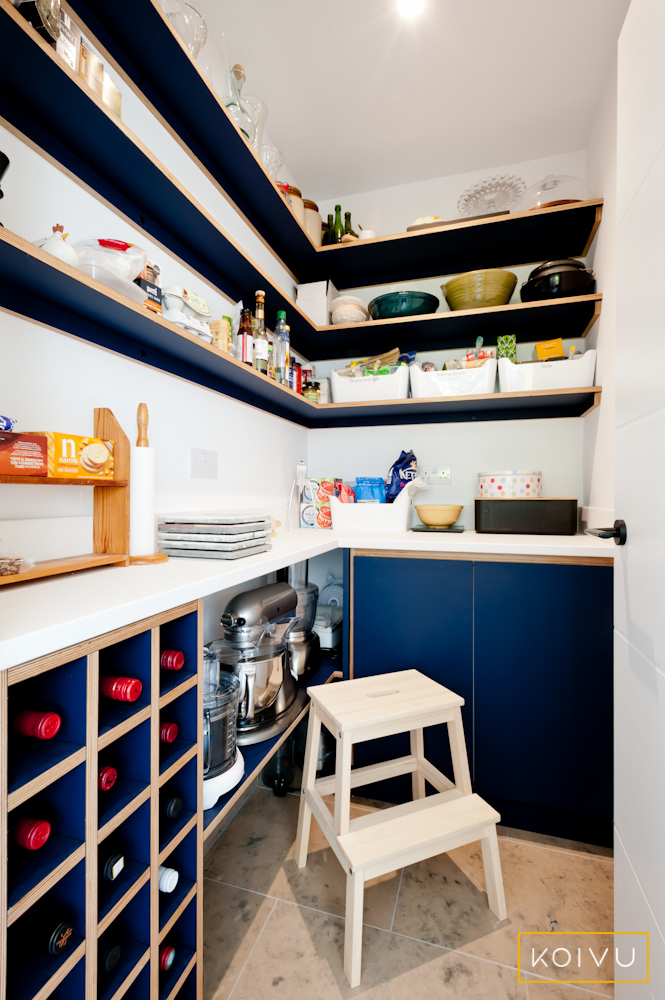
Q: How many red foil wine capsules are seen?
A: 7